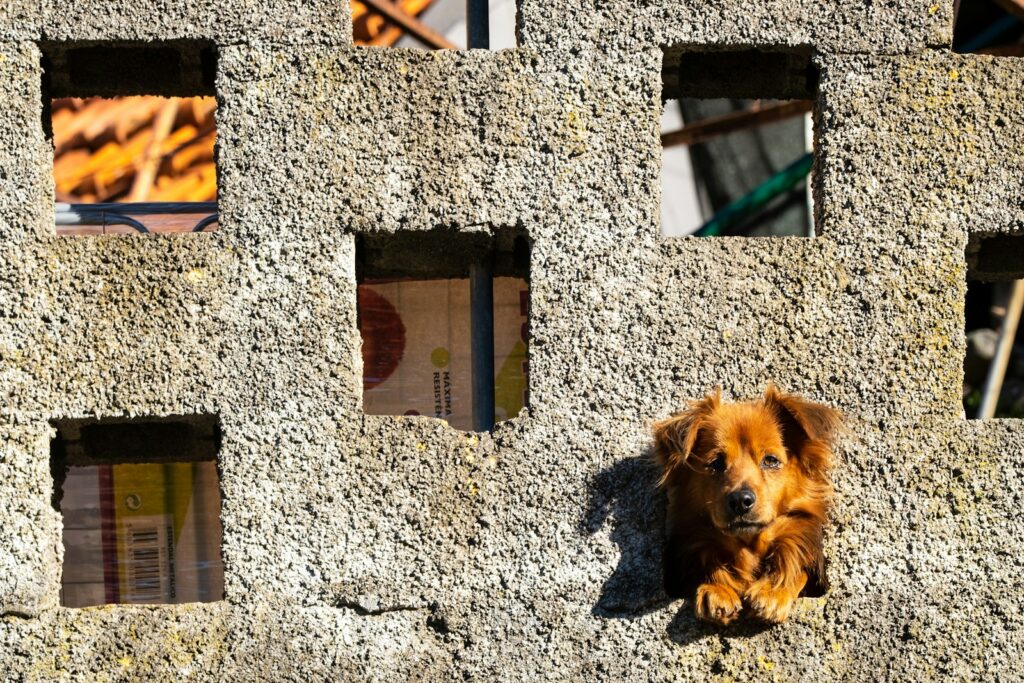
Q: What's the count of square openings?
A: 8